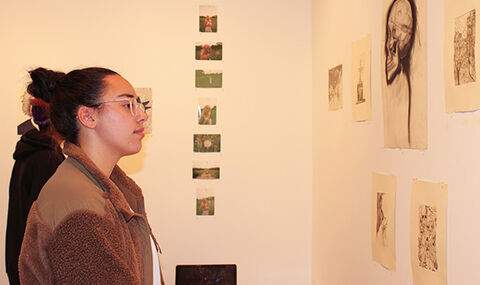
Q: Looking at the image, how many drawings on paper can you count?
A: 6